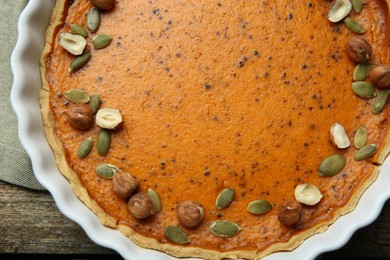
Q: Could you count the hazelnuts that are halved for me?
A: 5